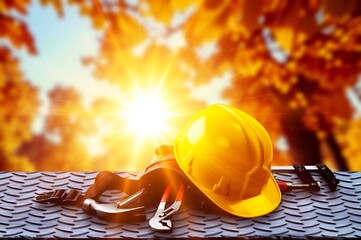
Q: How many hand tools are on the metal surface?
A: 3